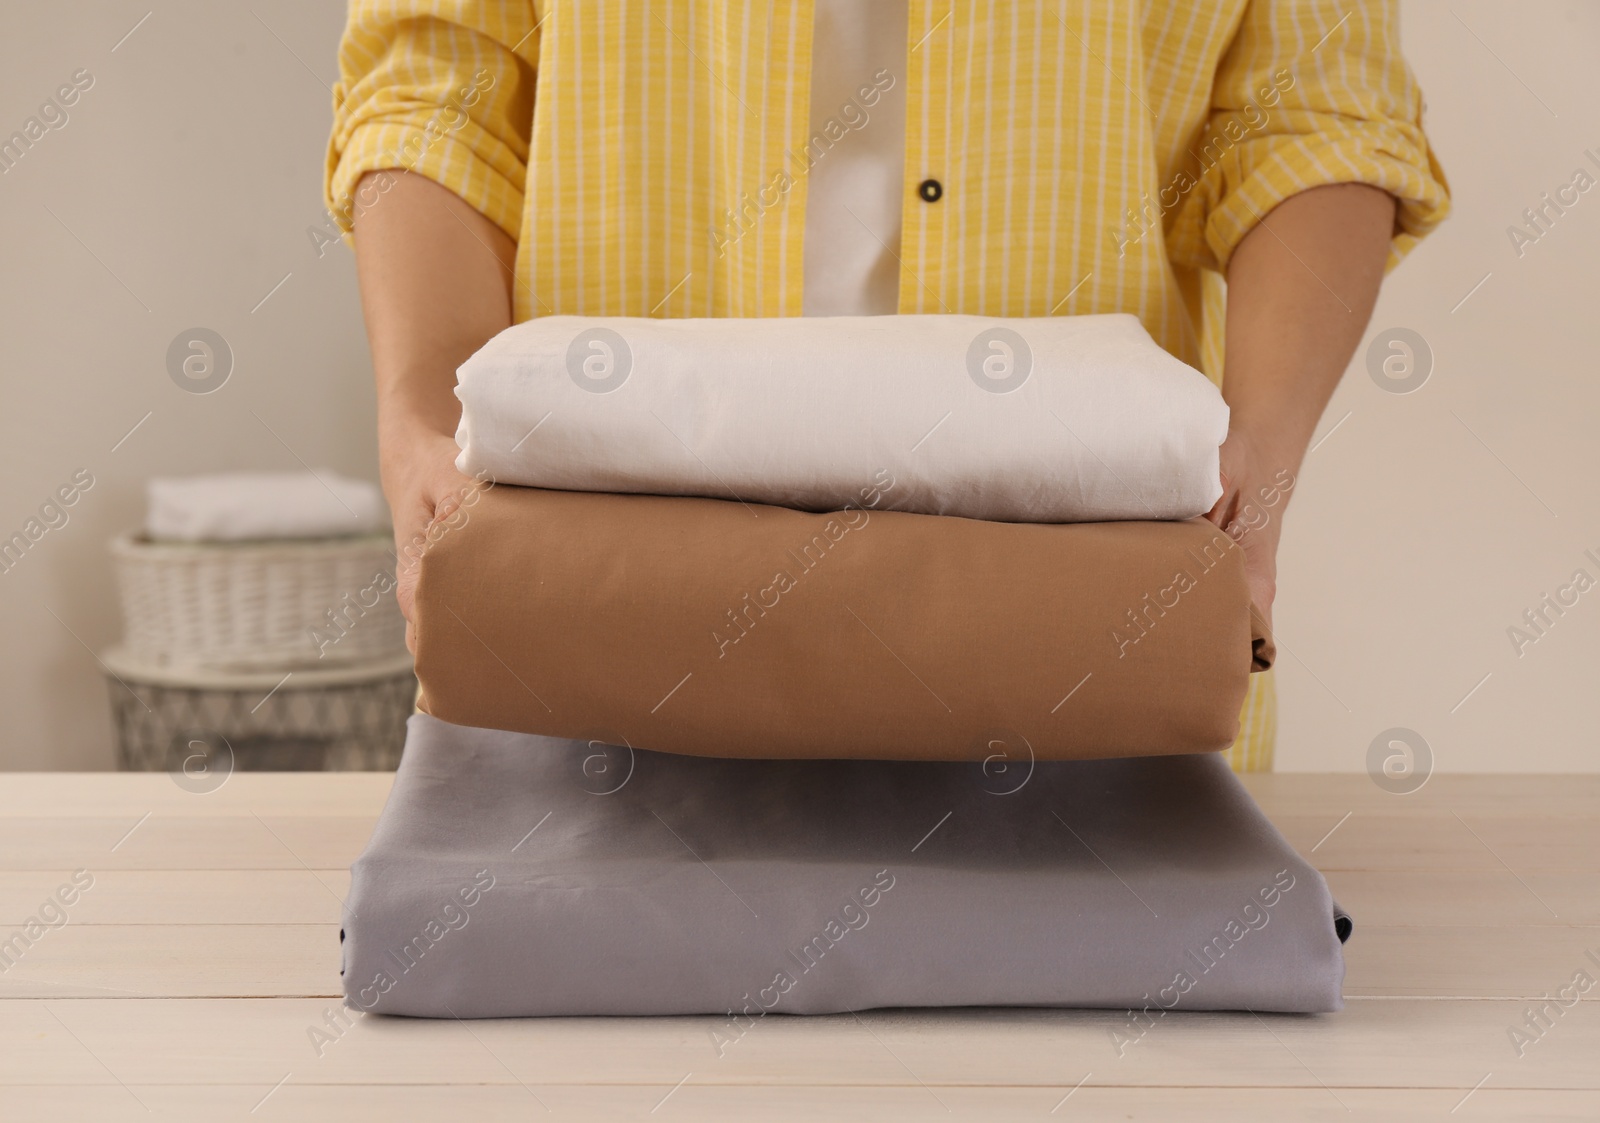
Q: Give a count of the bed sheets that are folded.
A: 3